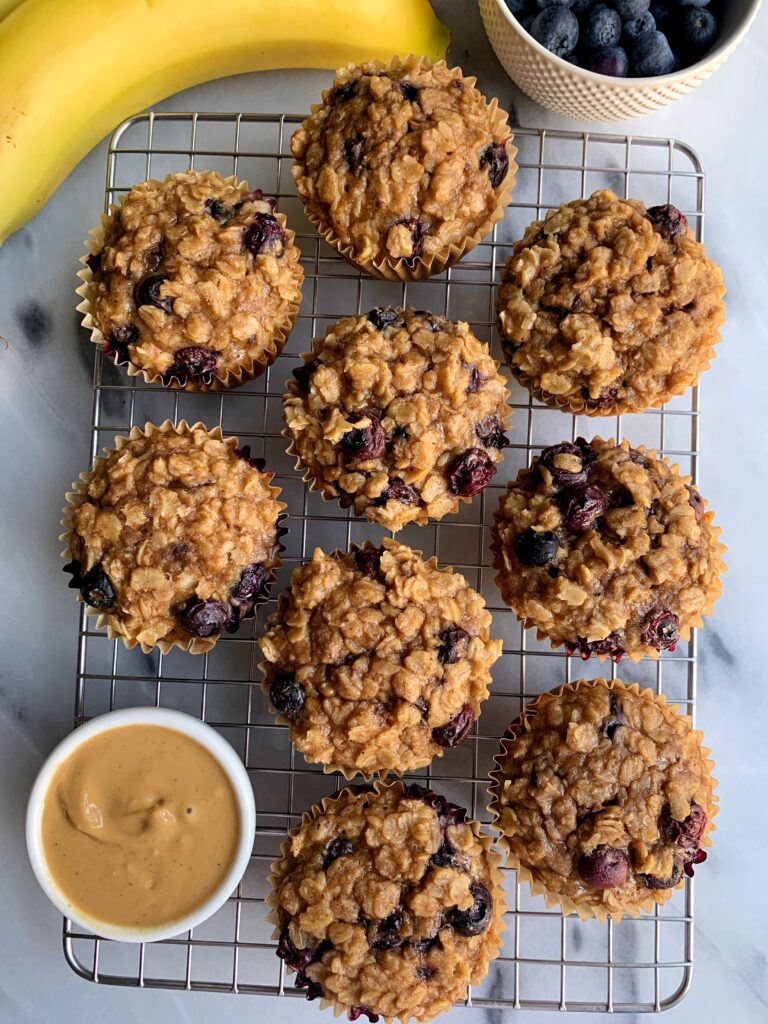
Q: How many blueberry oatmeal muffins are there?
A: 9